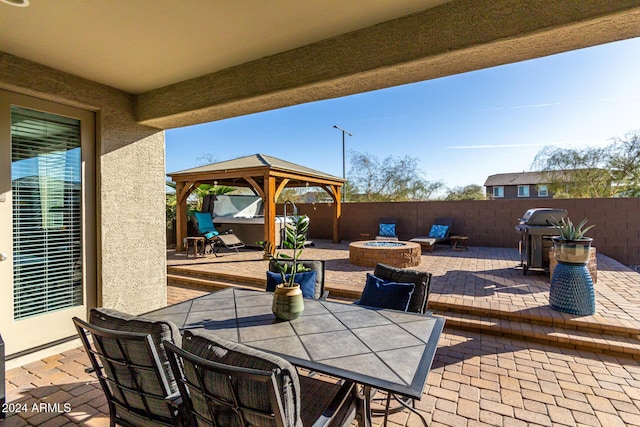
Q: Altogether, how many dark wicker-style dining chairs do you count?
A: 4